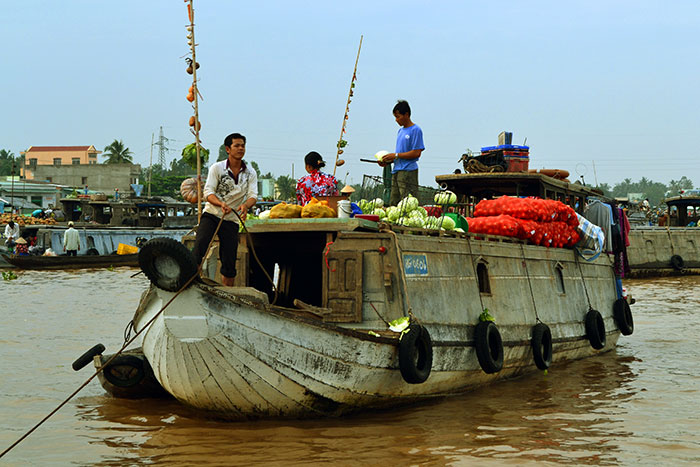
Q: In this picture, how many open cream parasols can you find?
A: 0